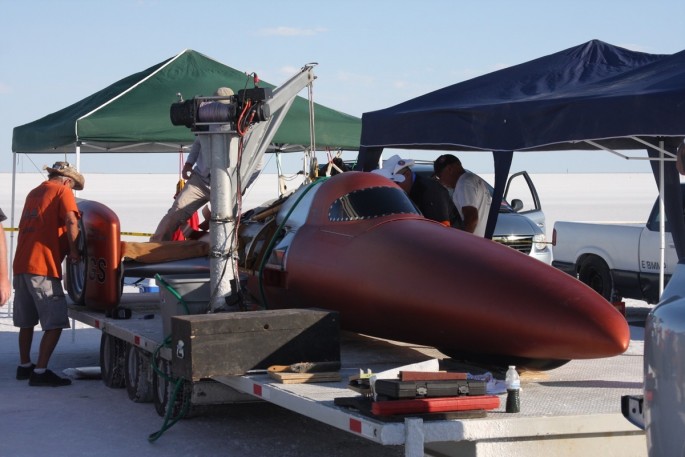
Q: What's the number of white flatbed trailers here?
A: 1